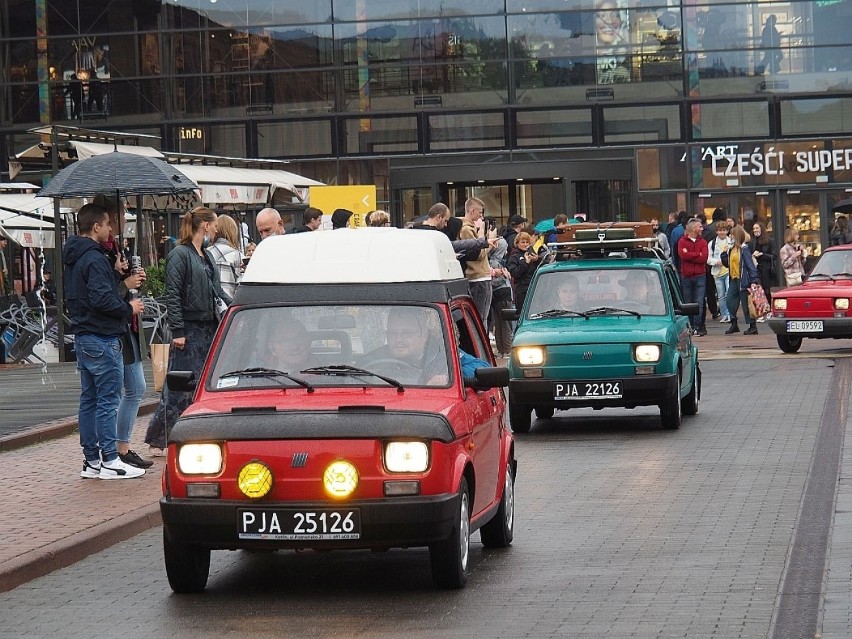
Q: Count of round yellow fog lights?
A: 2